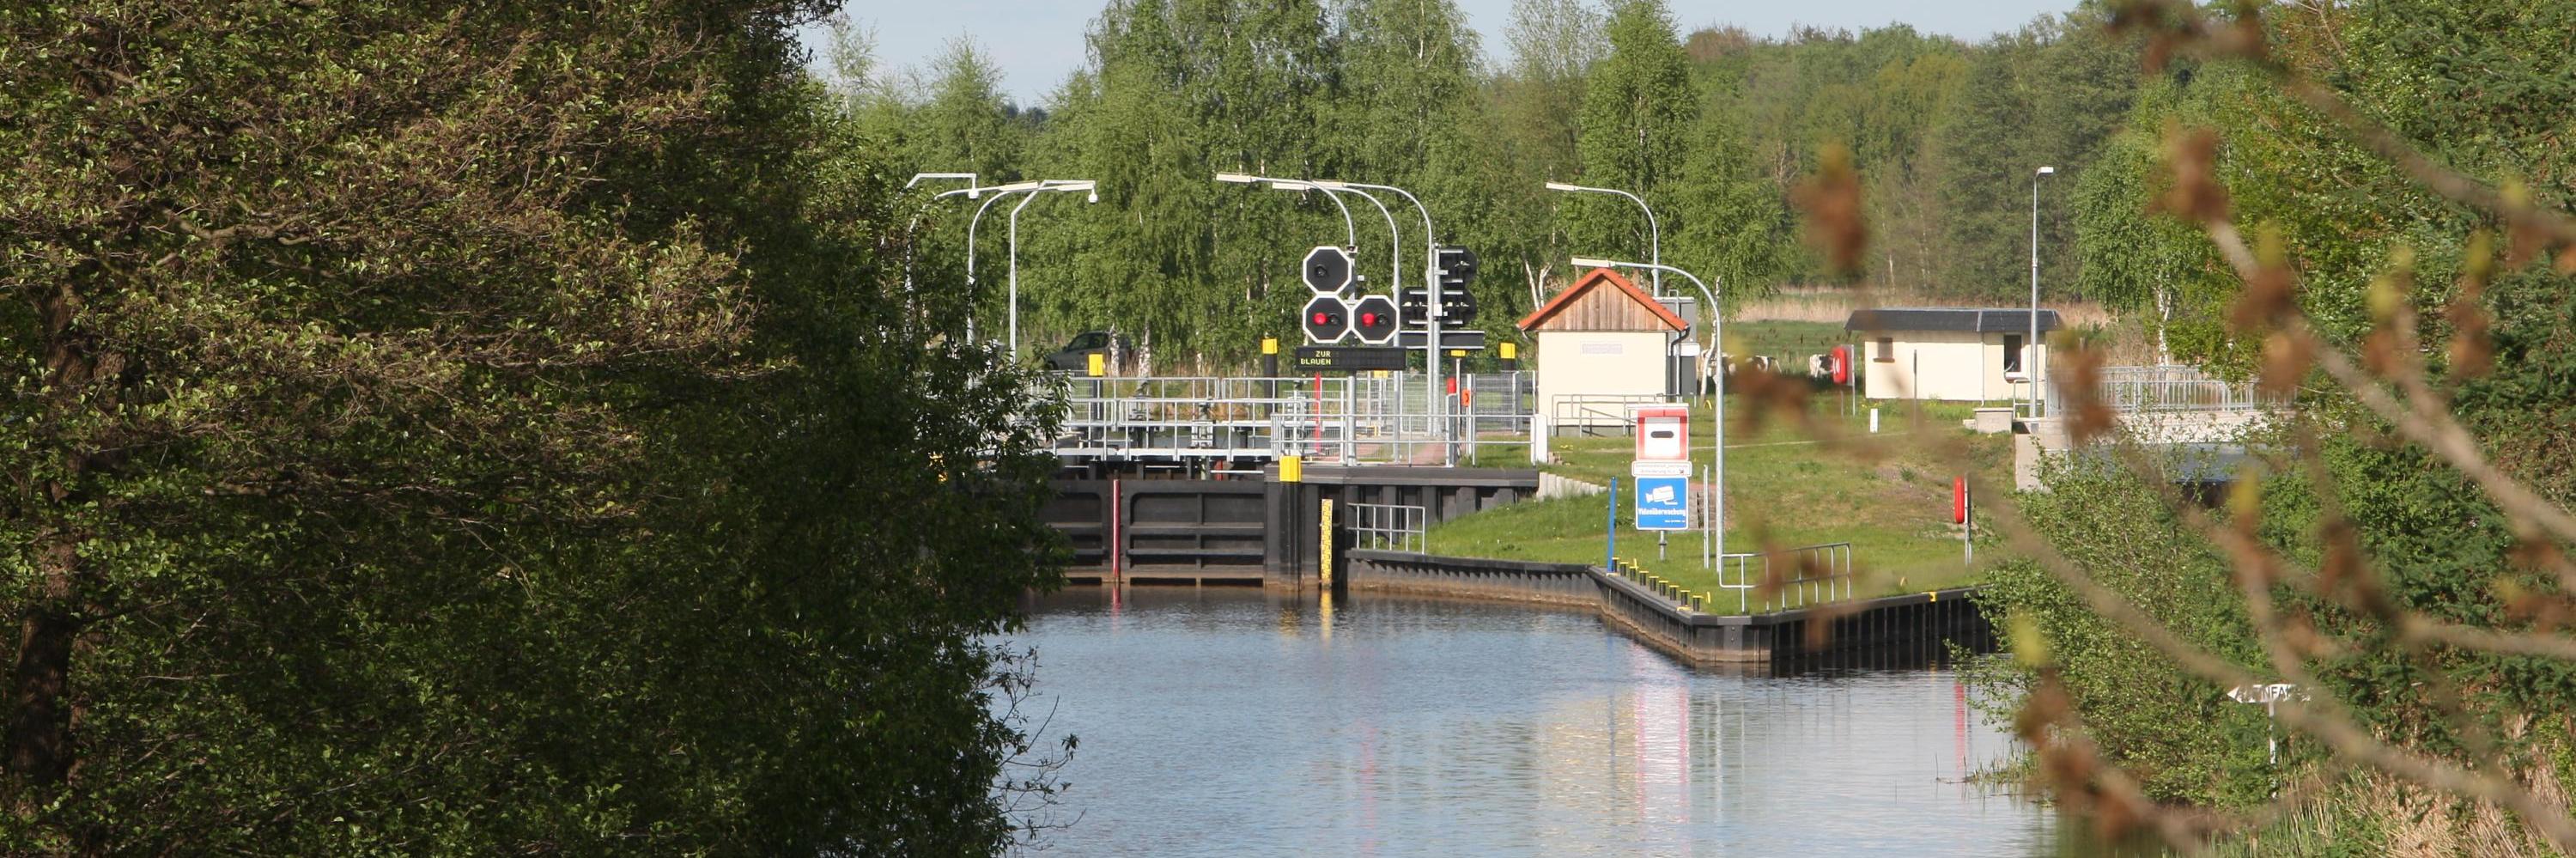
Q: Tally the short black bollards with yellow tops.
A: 9